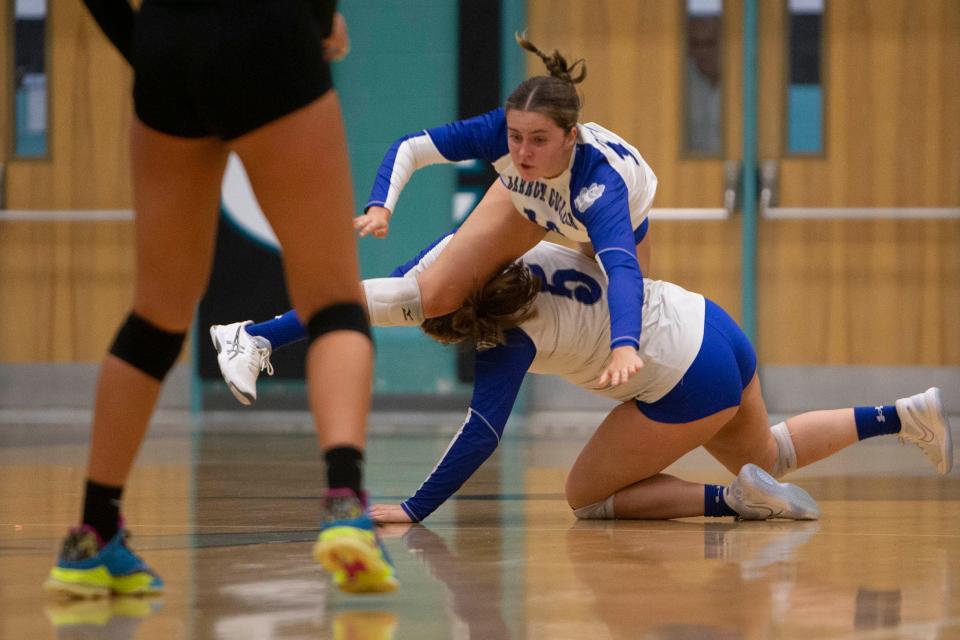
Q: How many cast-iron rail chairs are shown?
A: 0